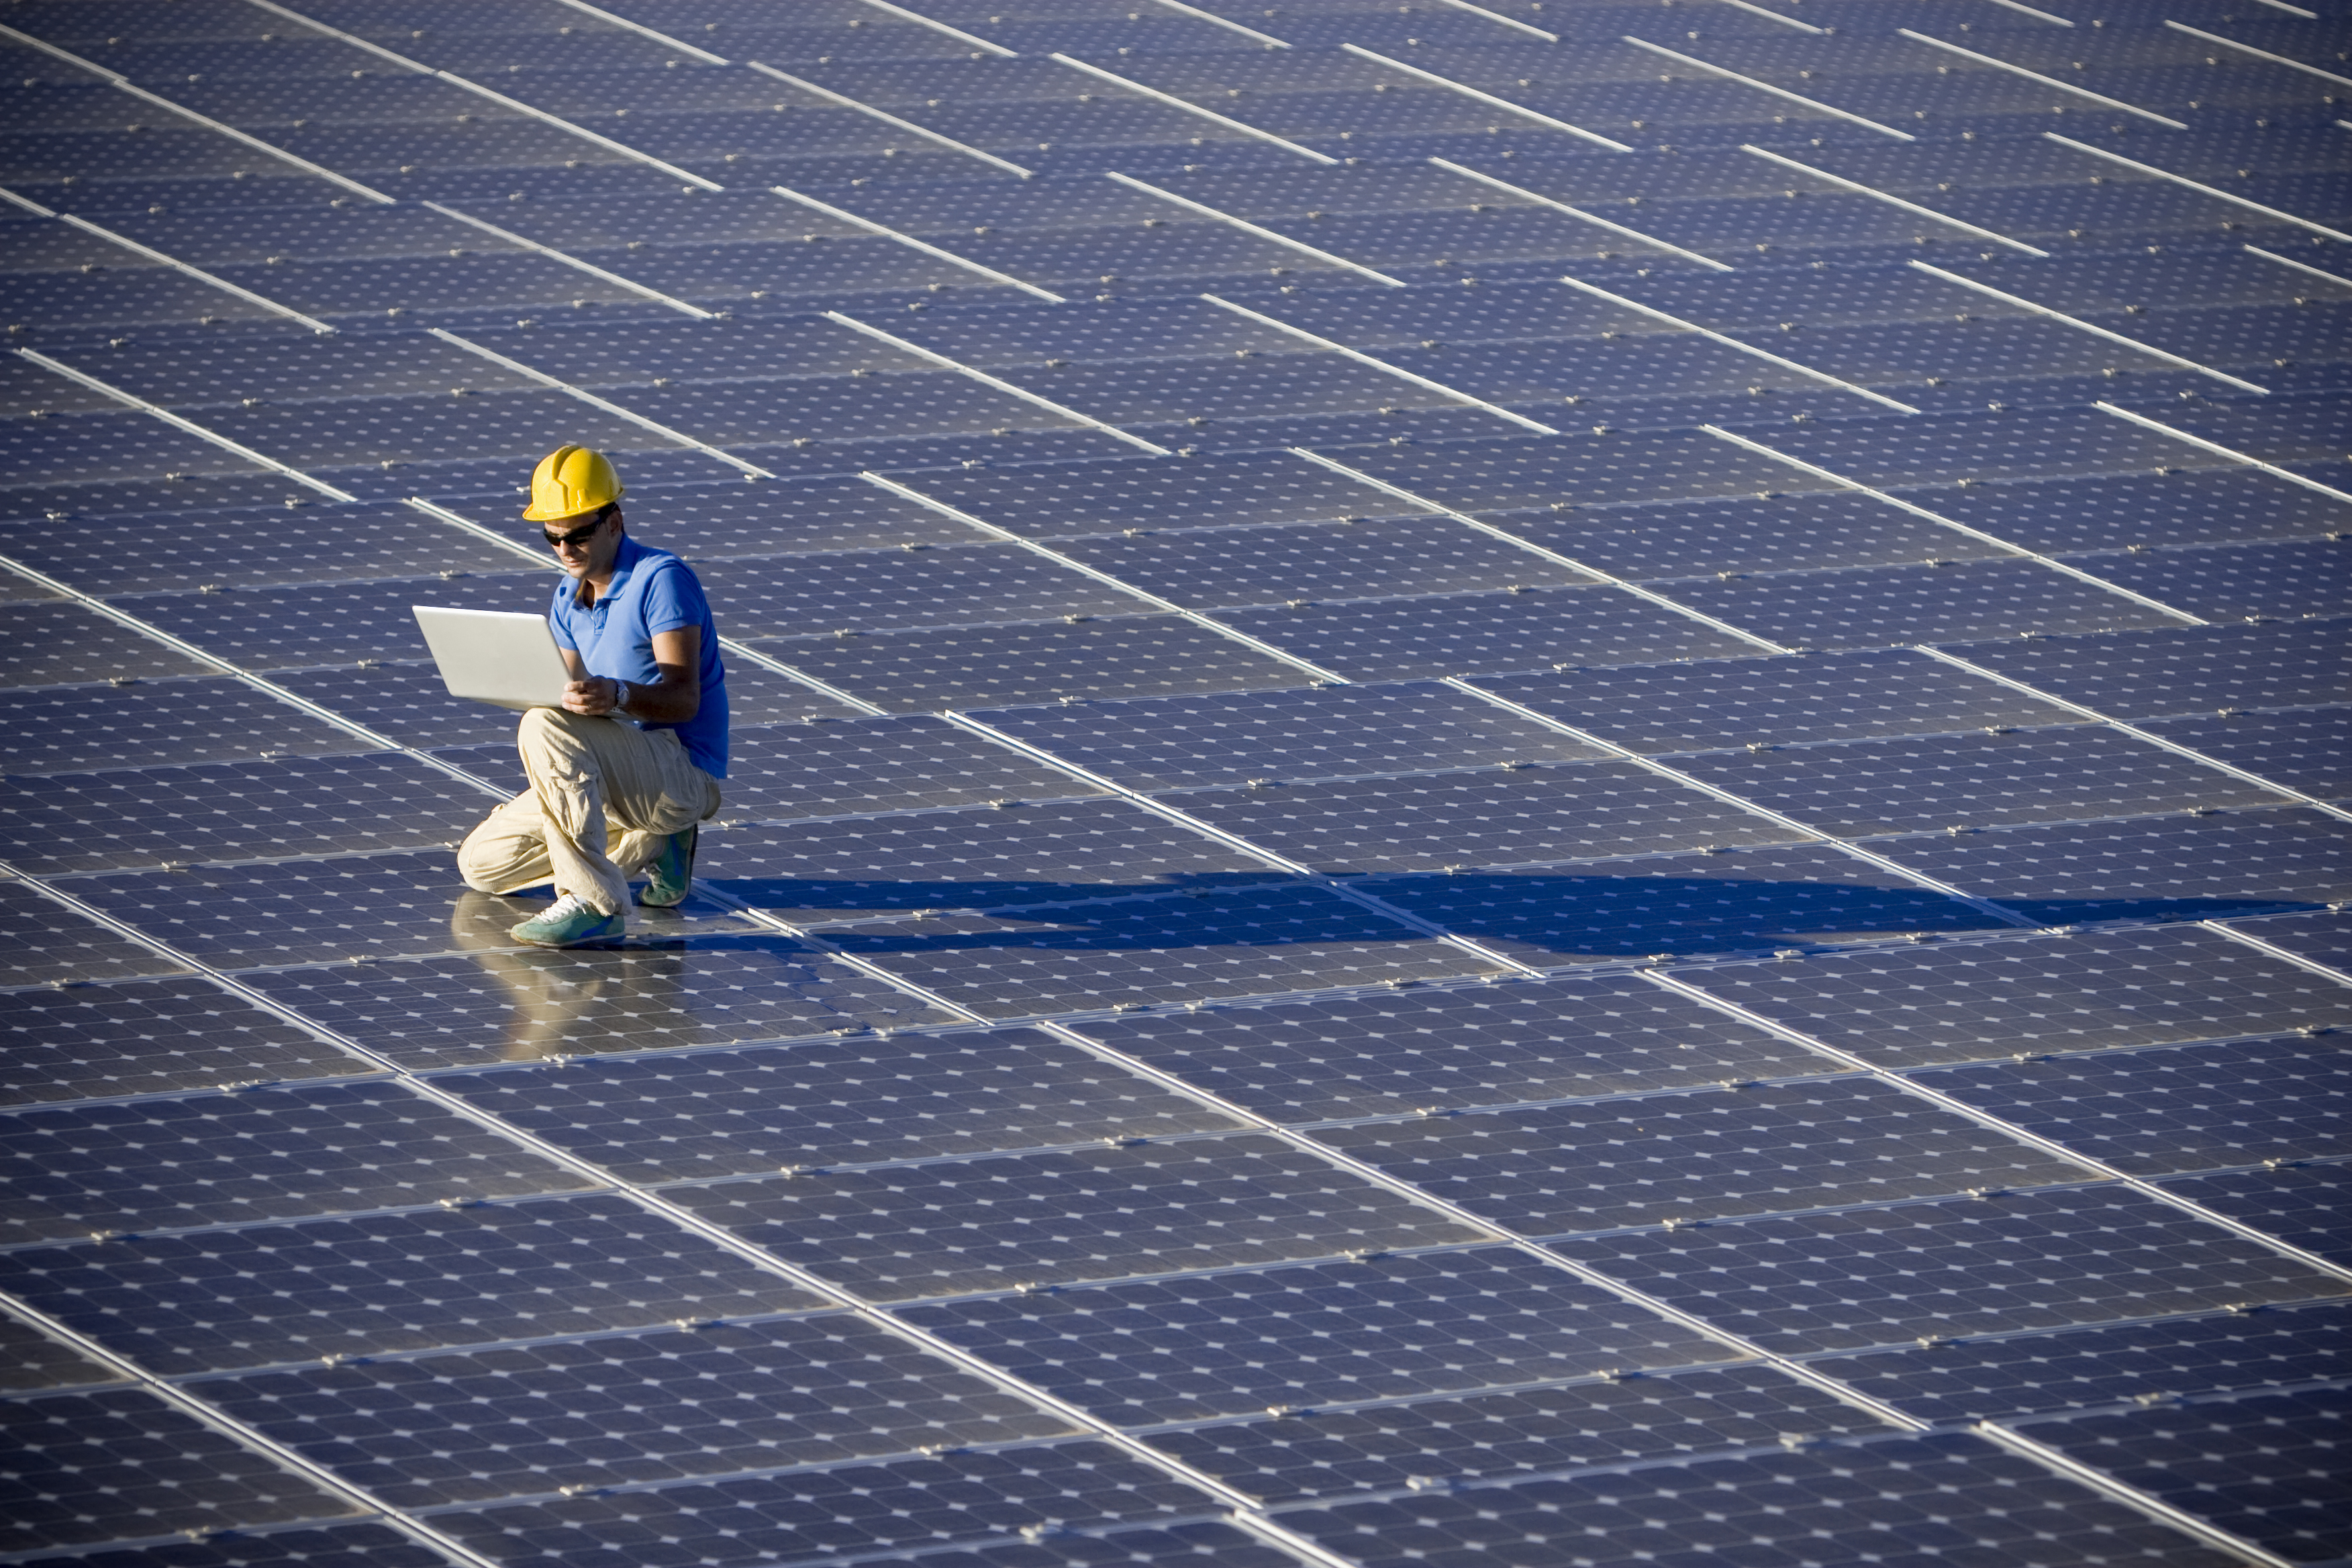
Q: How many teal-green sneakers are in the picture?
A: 2